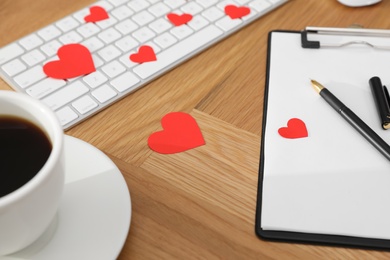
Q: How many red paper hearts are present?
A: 7